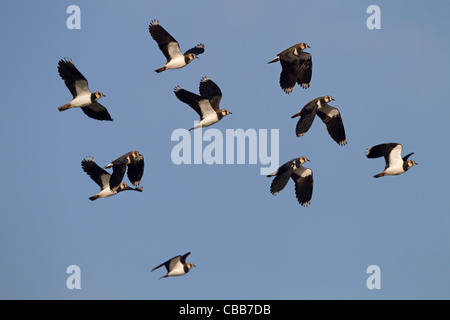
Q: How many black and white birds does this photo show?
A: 10